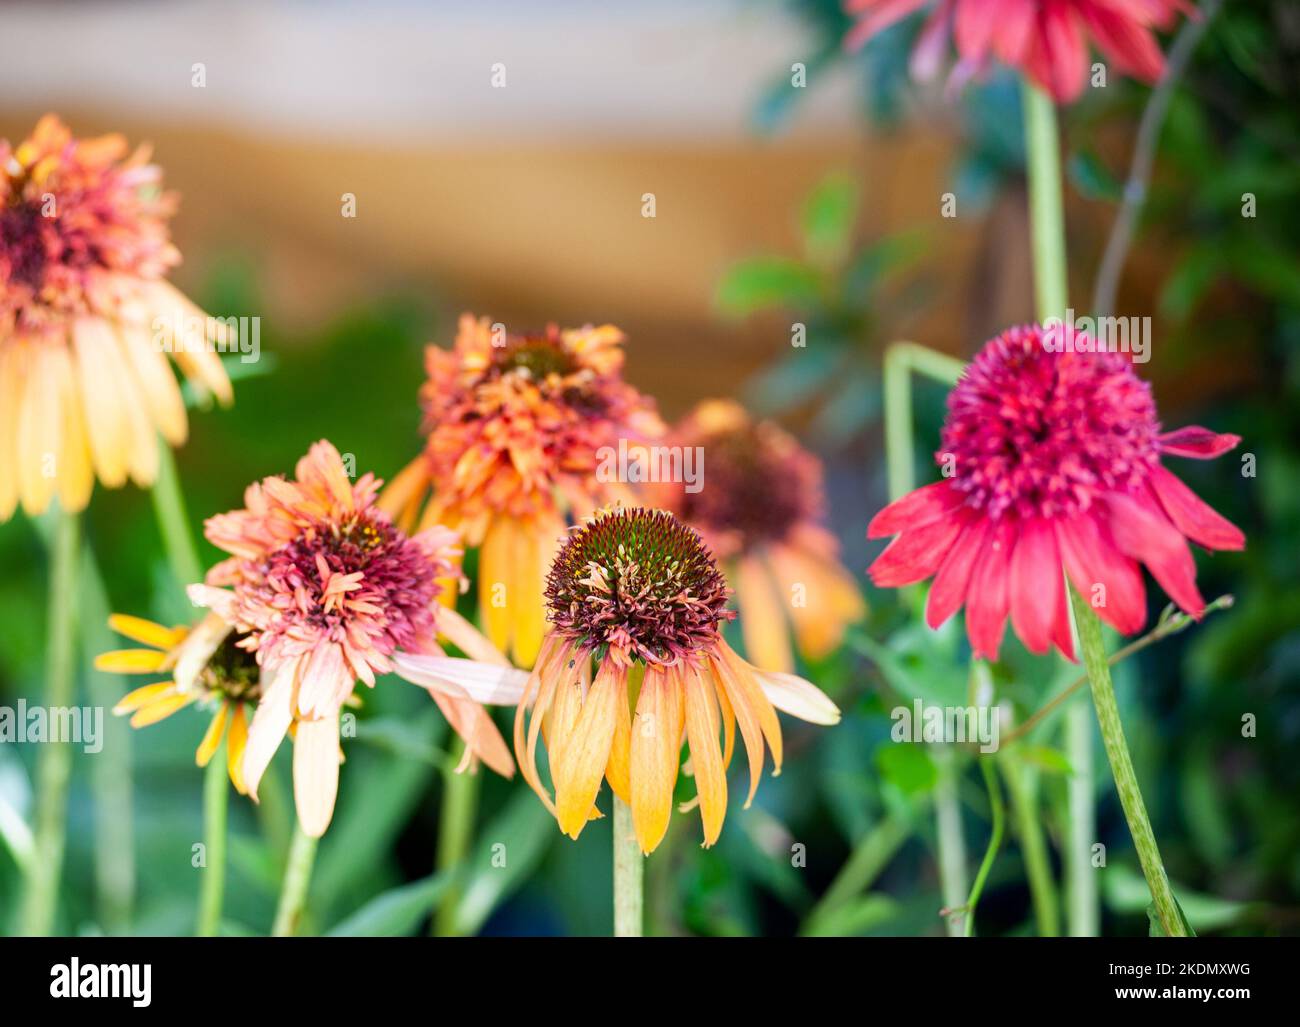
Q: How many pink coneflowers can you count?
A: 2